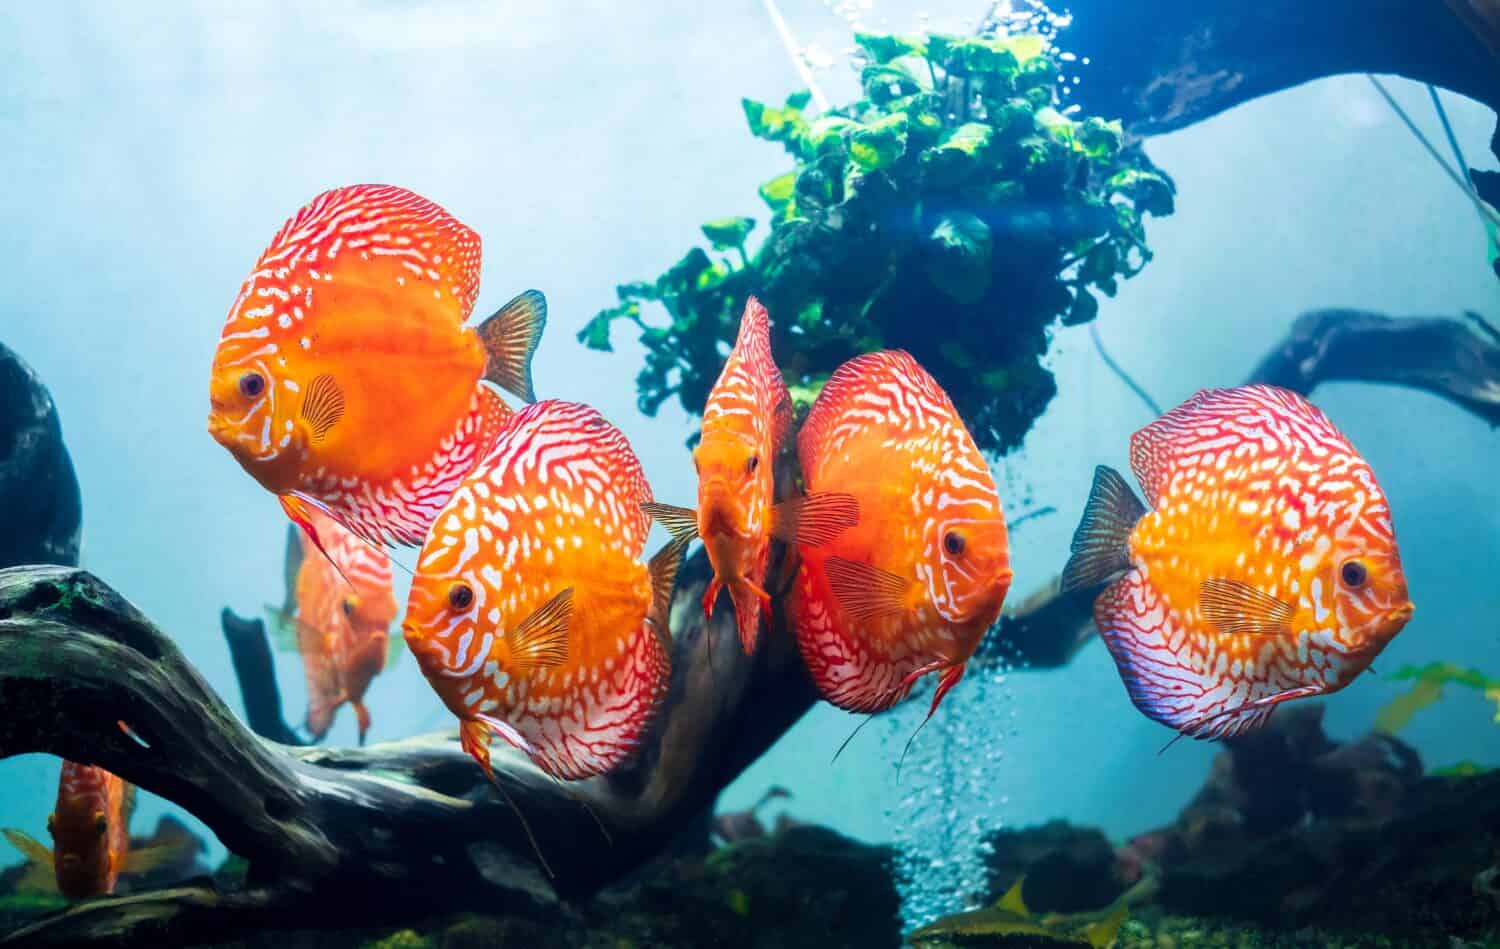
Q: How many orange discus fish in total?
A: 7